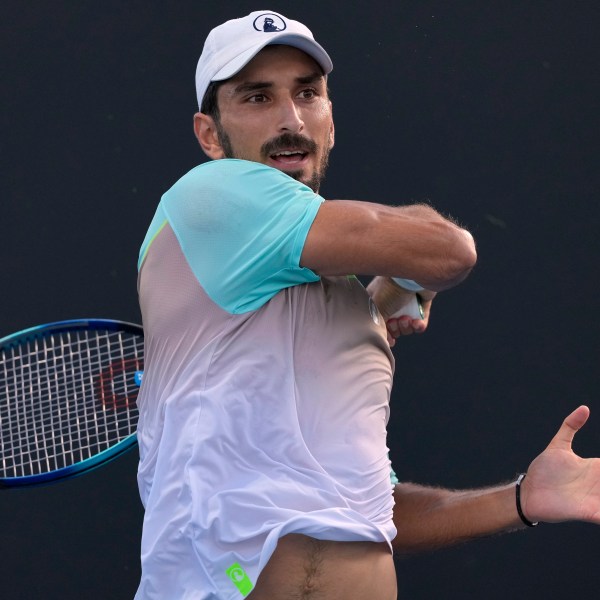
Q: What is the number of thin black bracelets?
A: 1